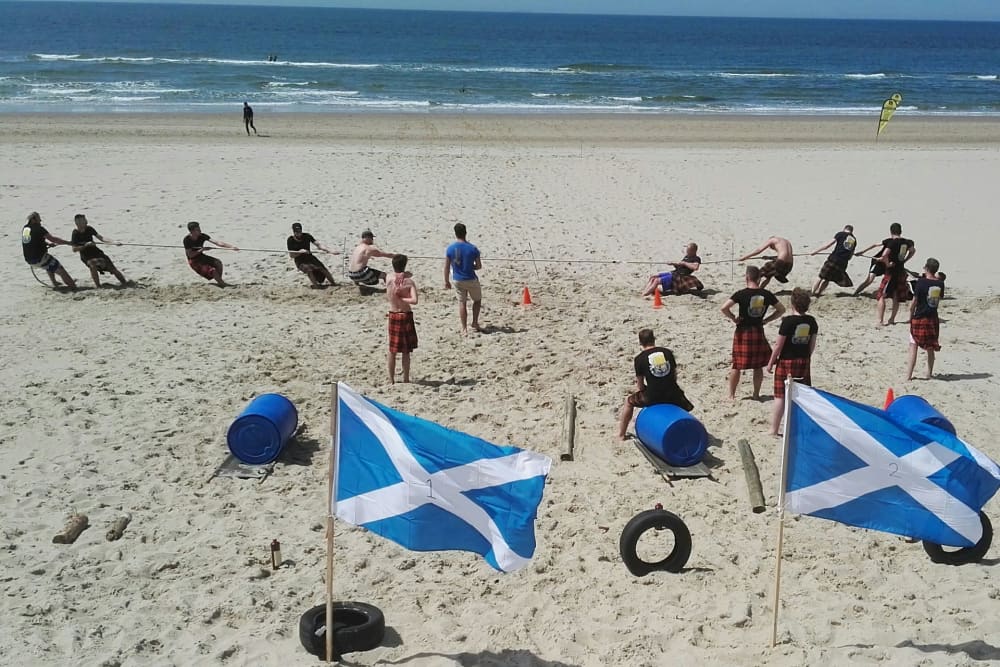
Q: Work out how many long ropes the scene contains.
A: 1